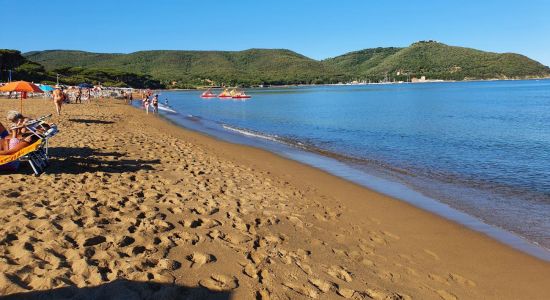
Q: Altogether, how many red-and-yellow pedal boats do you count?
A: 3